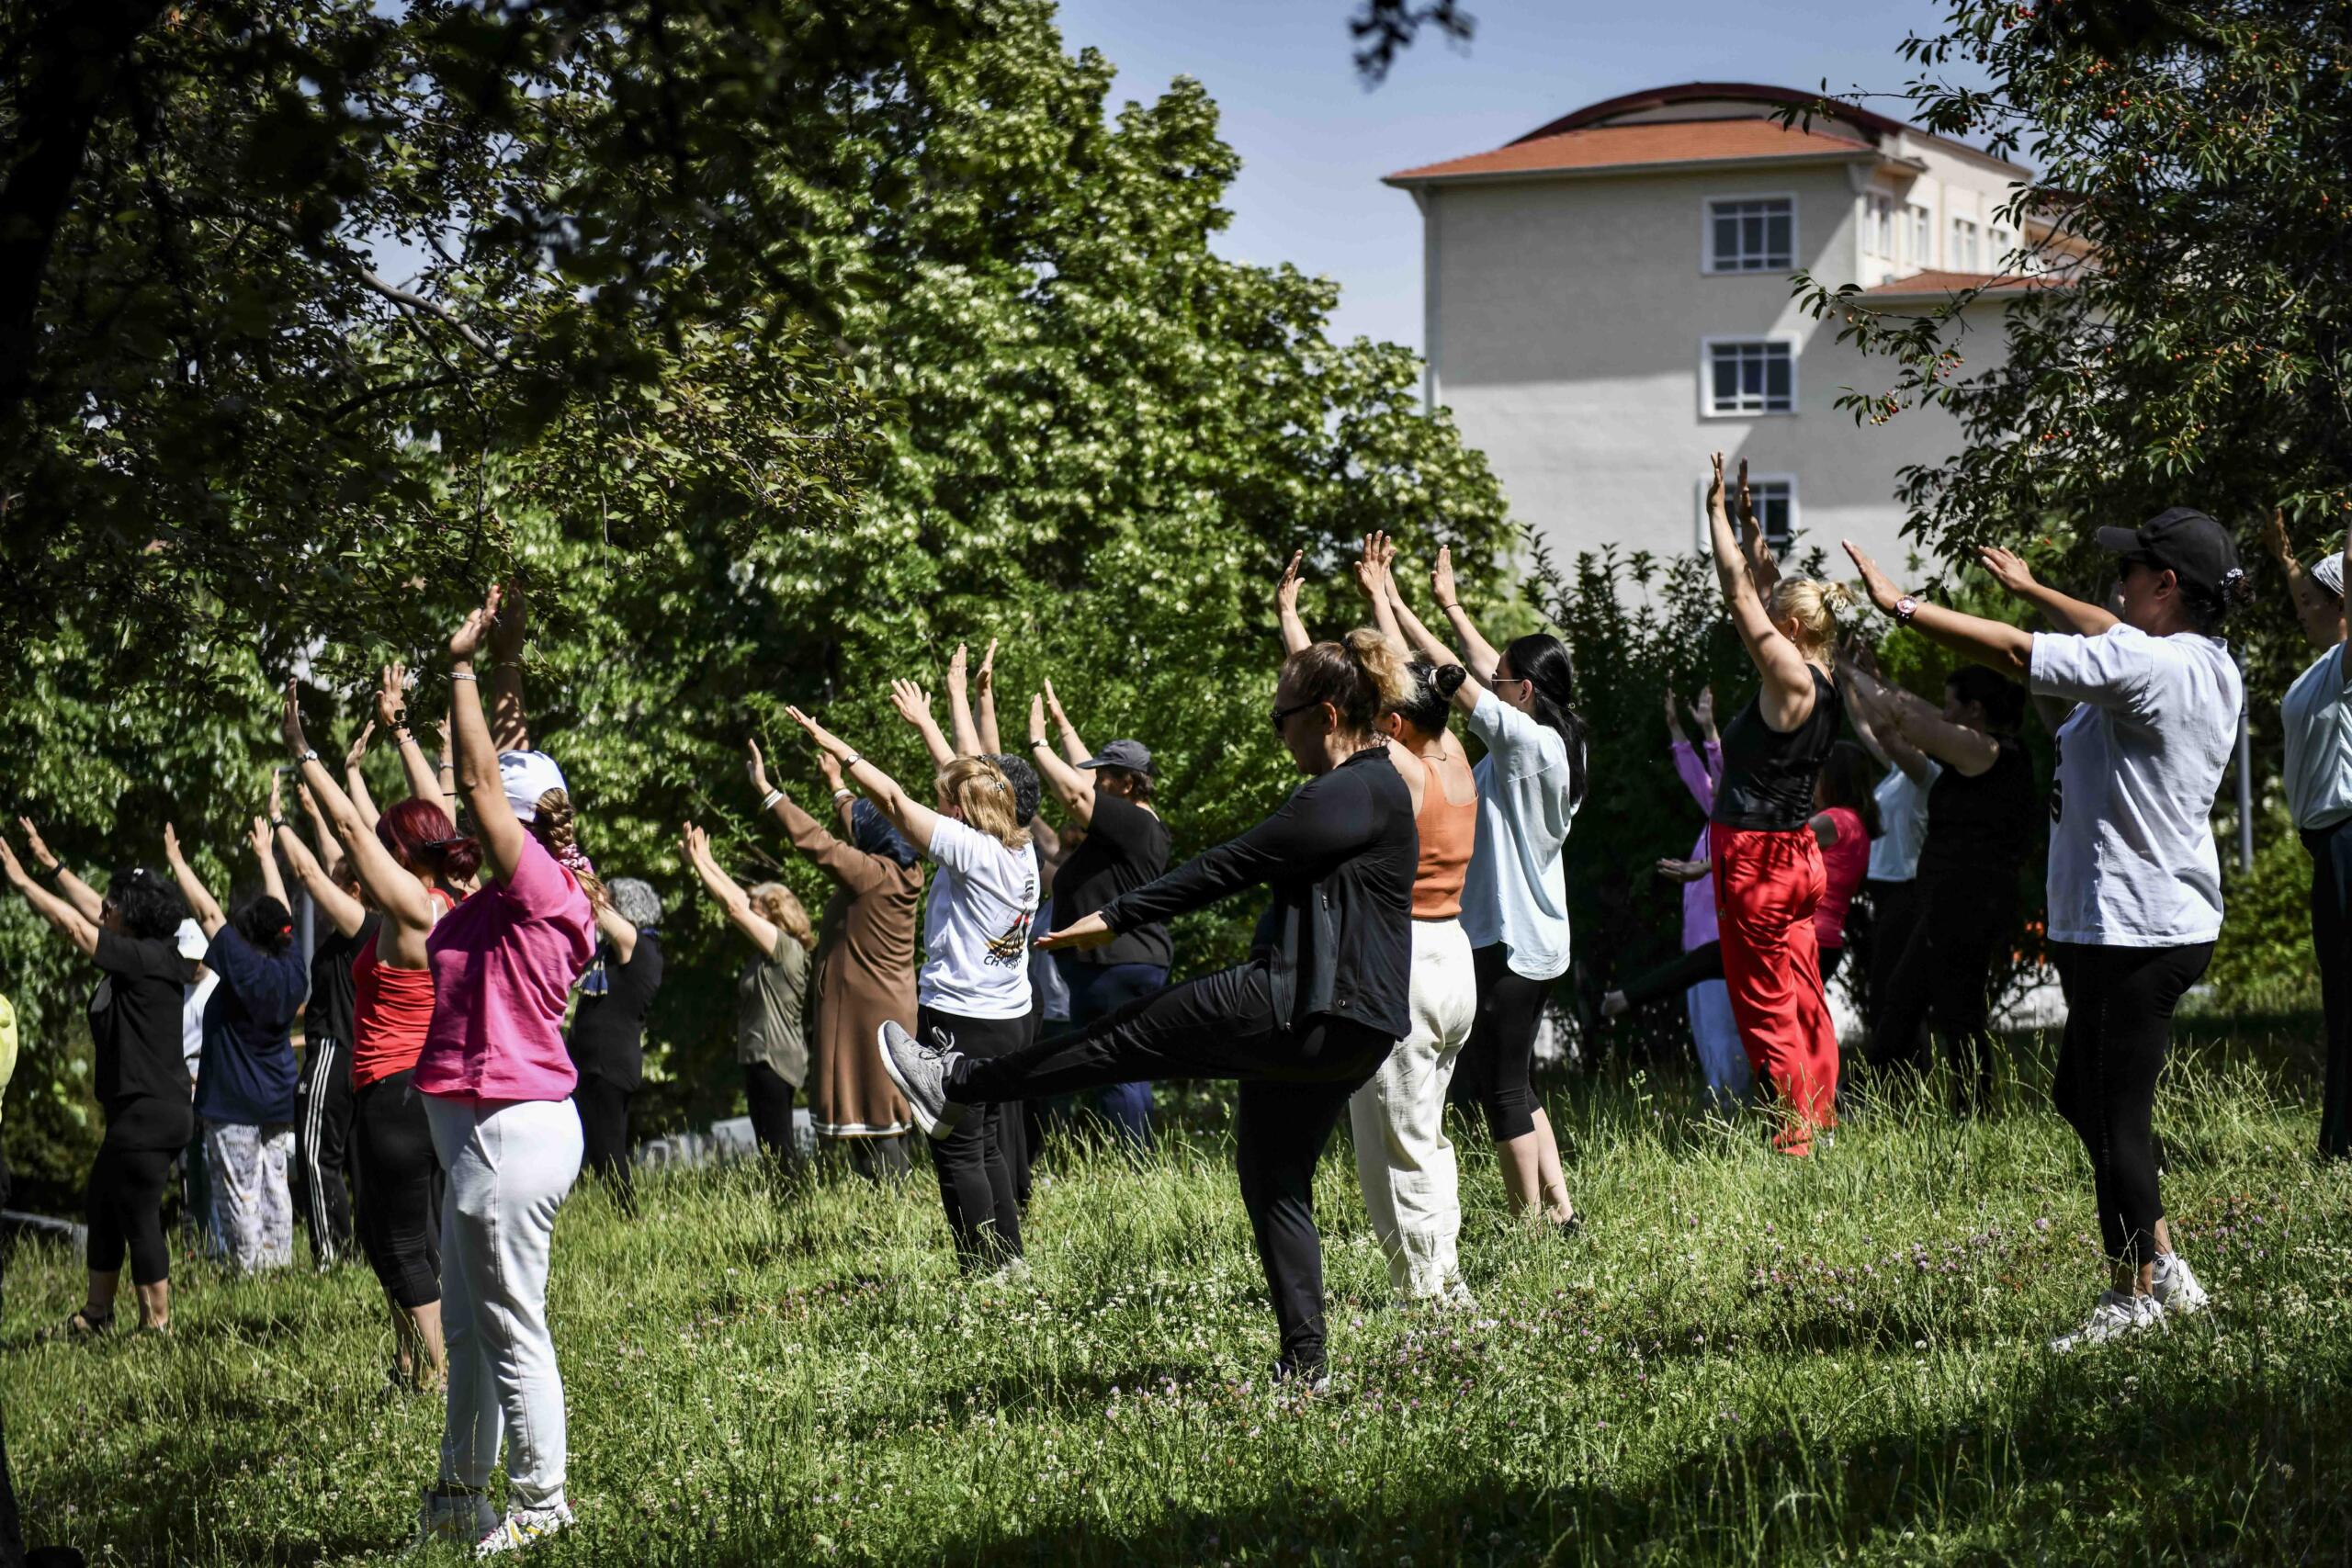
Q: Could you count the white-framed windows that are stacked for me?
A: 3